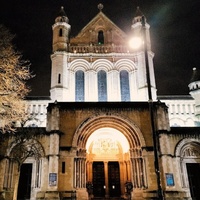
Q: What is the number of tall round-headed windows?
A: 3